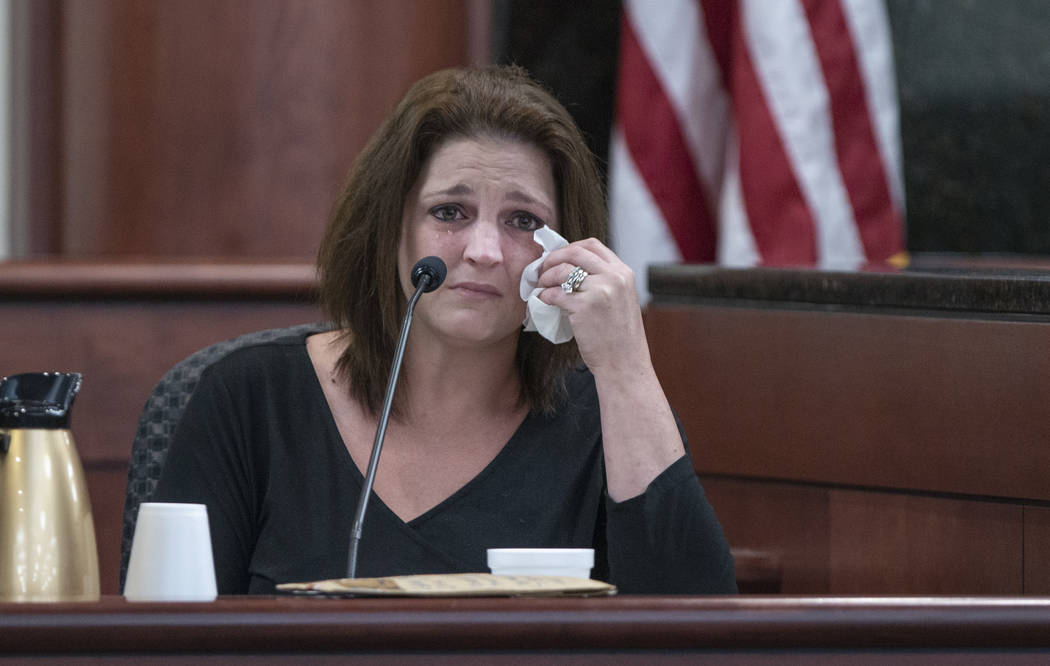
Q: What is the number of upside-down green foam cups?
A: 0